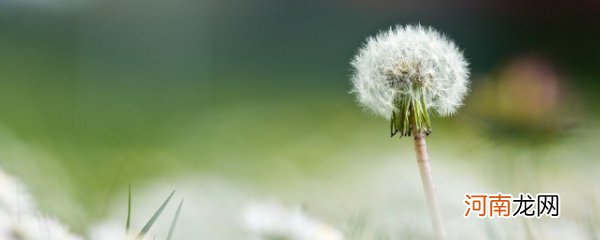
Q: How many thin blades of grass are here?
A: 3